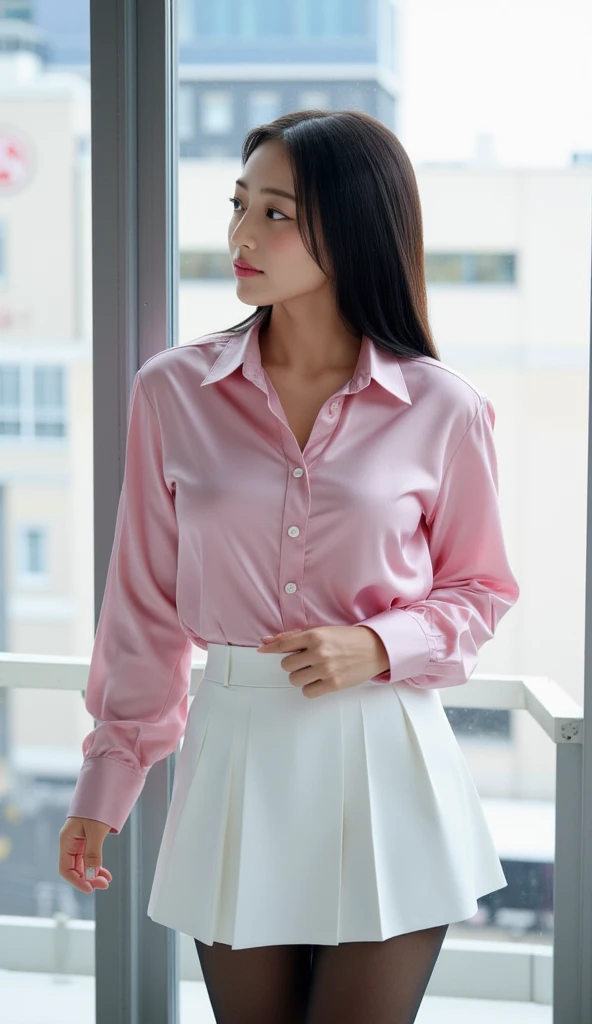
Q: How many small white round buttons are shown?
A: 3